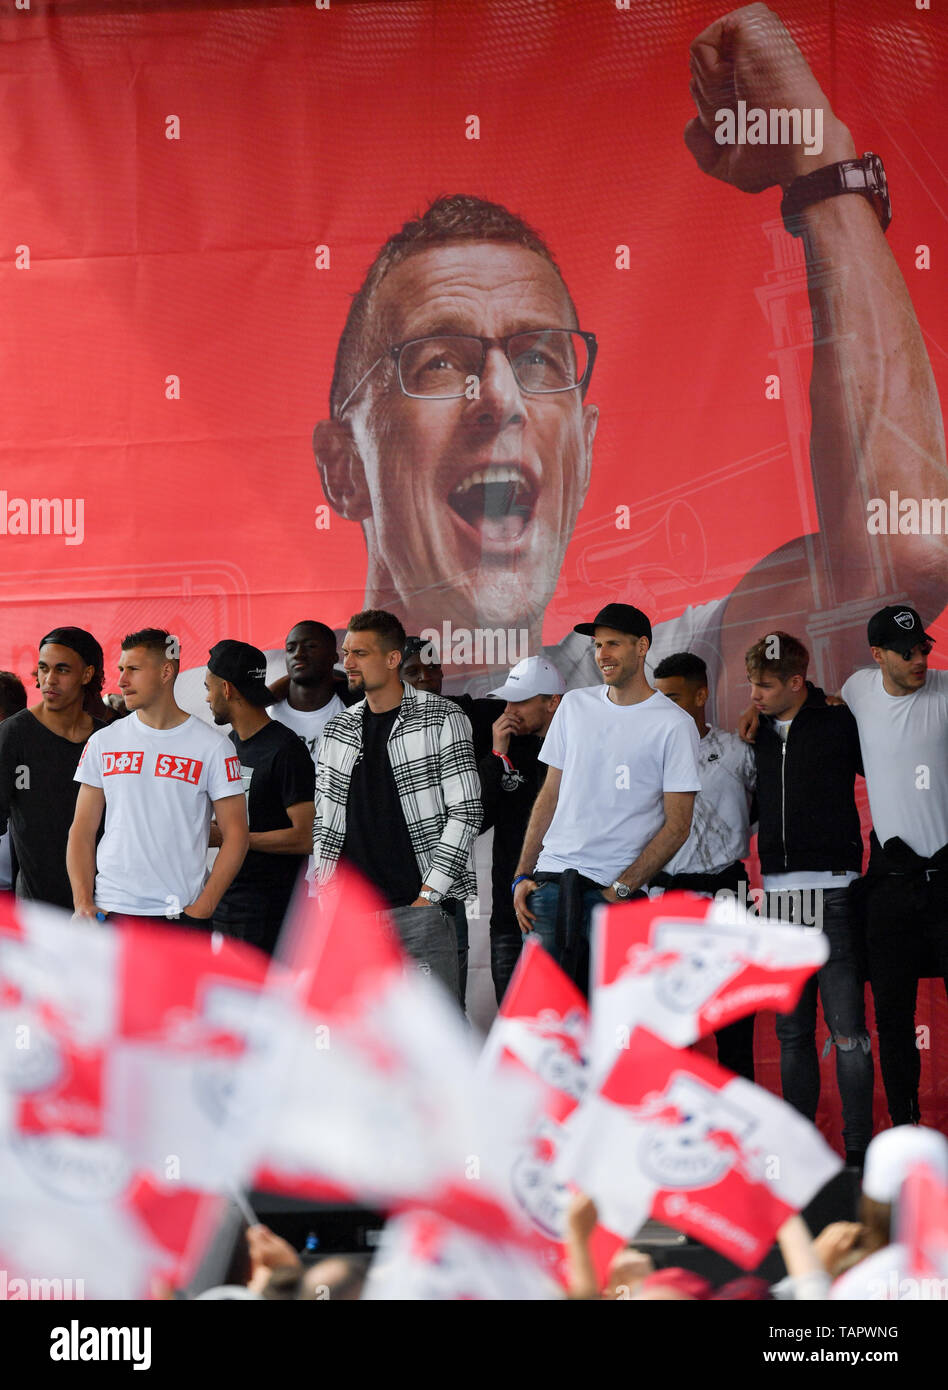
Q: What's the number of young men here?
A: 11